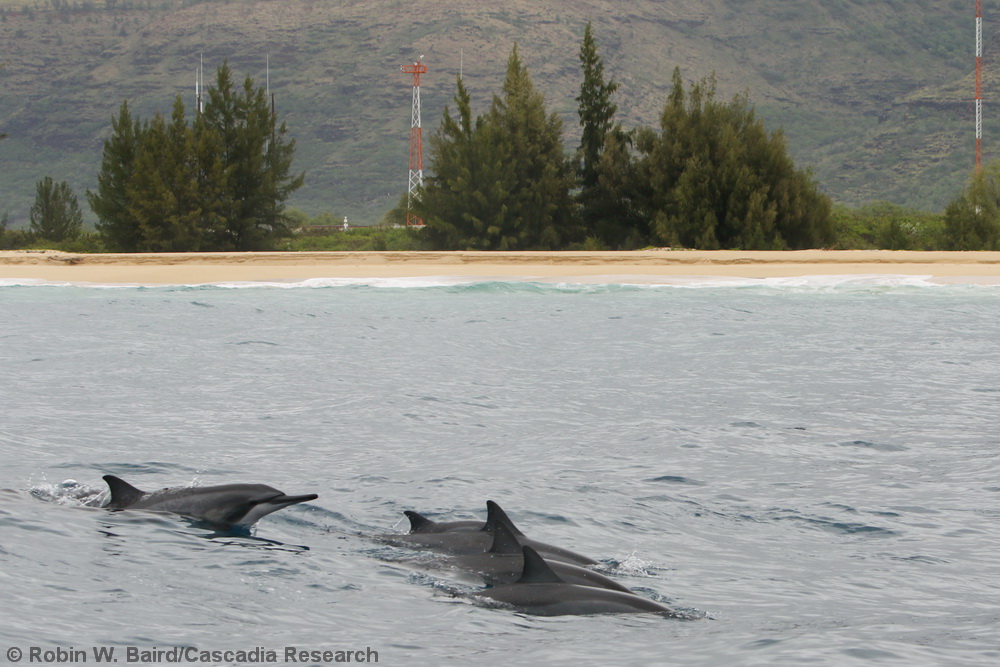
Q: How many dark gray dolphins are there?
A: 5